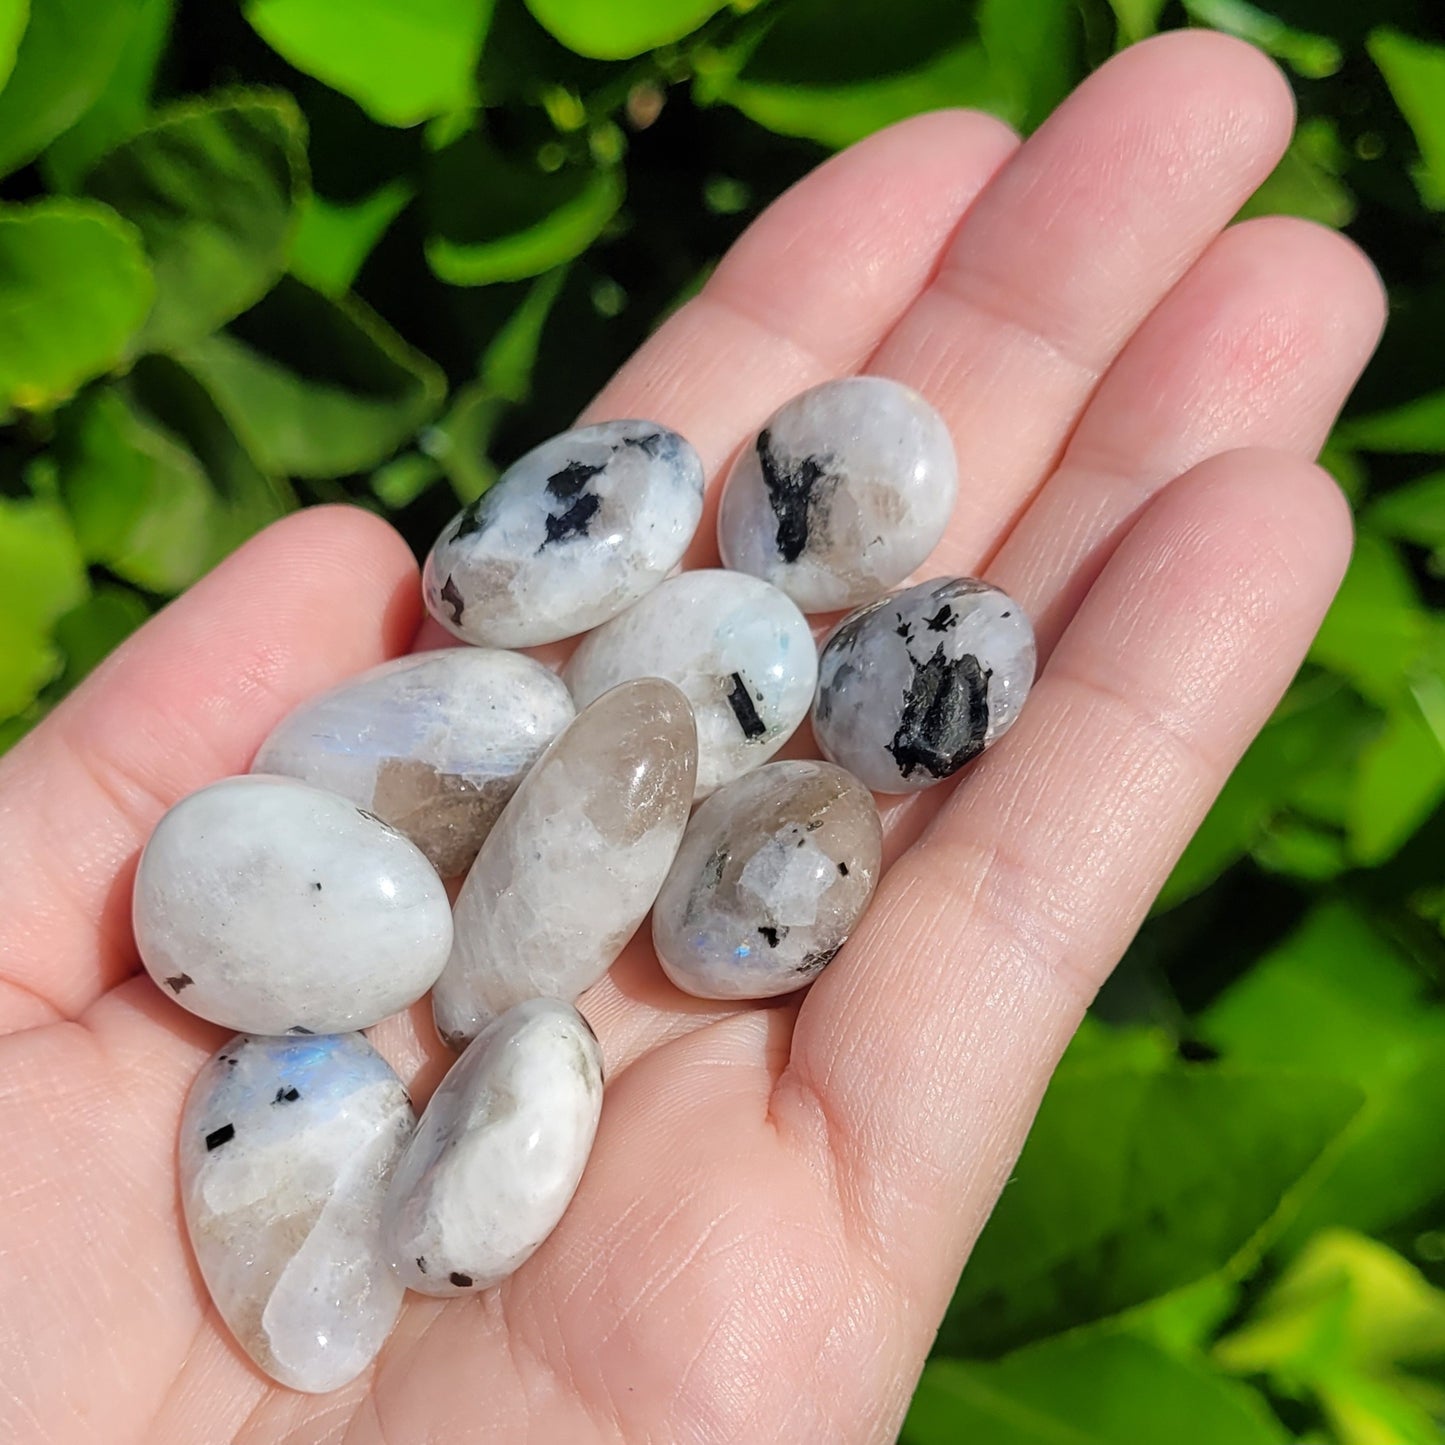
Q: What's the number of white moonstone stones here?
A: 10